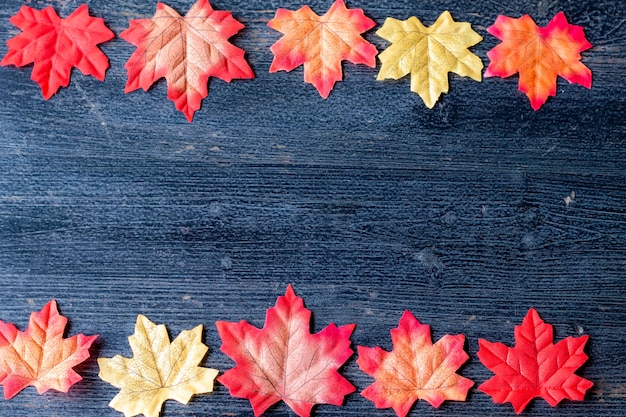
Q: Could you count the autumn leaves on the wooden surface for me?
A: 10